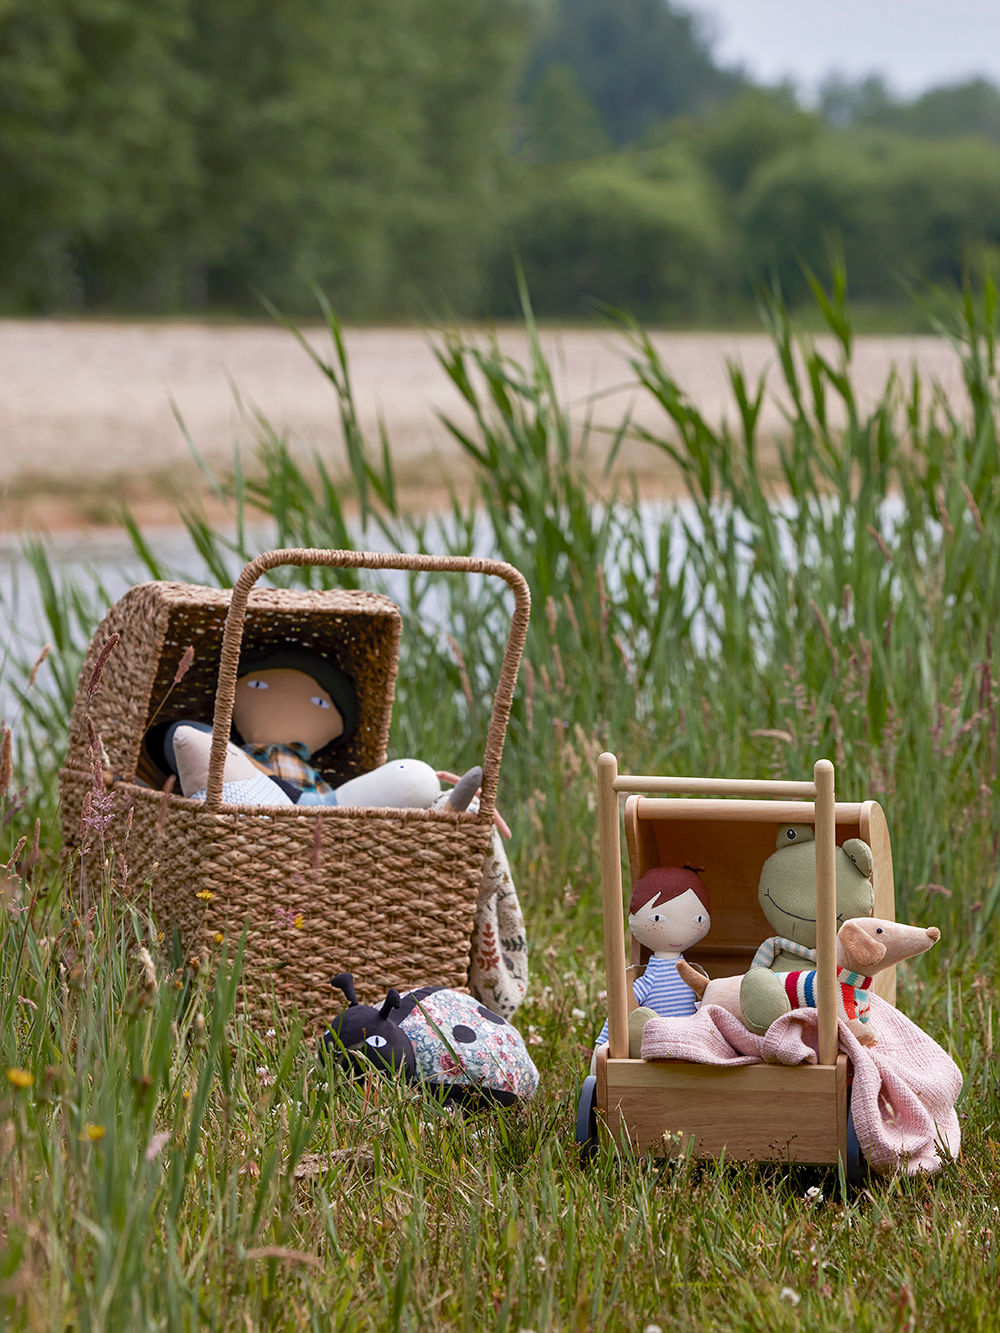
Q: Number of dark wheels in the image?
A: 2